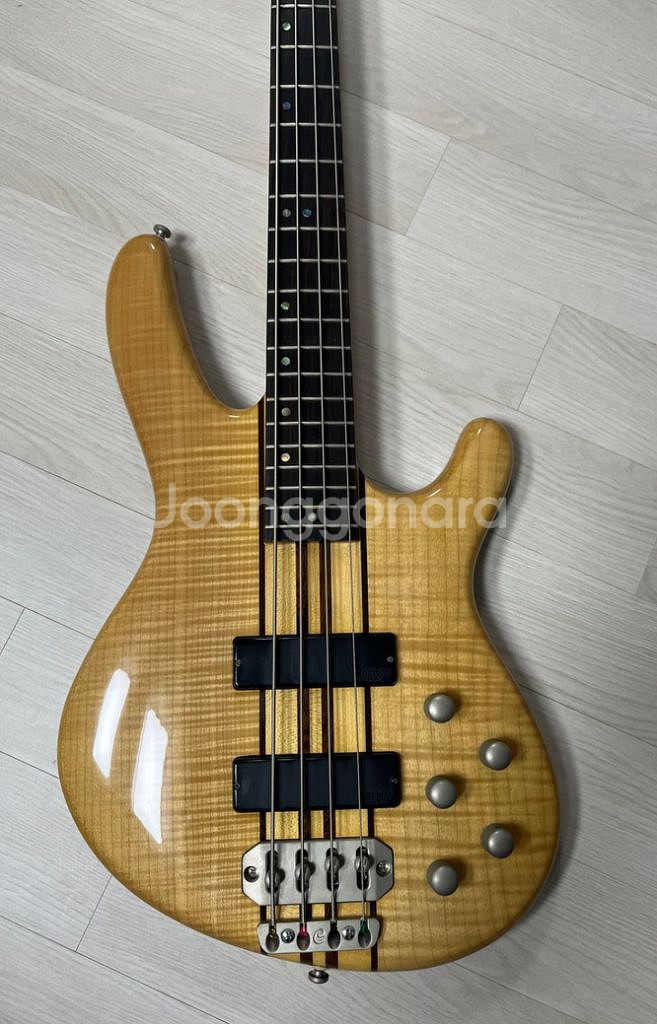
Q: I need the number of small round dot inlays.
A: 10